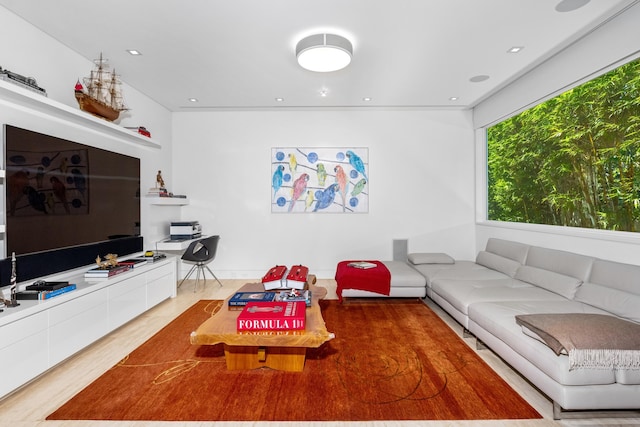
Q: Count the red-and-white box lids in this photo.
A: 2